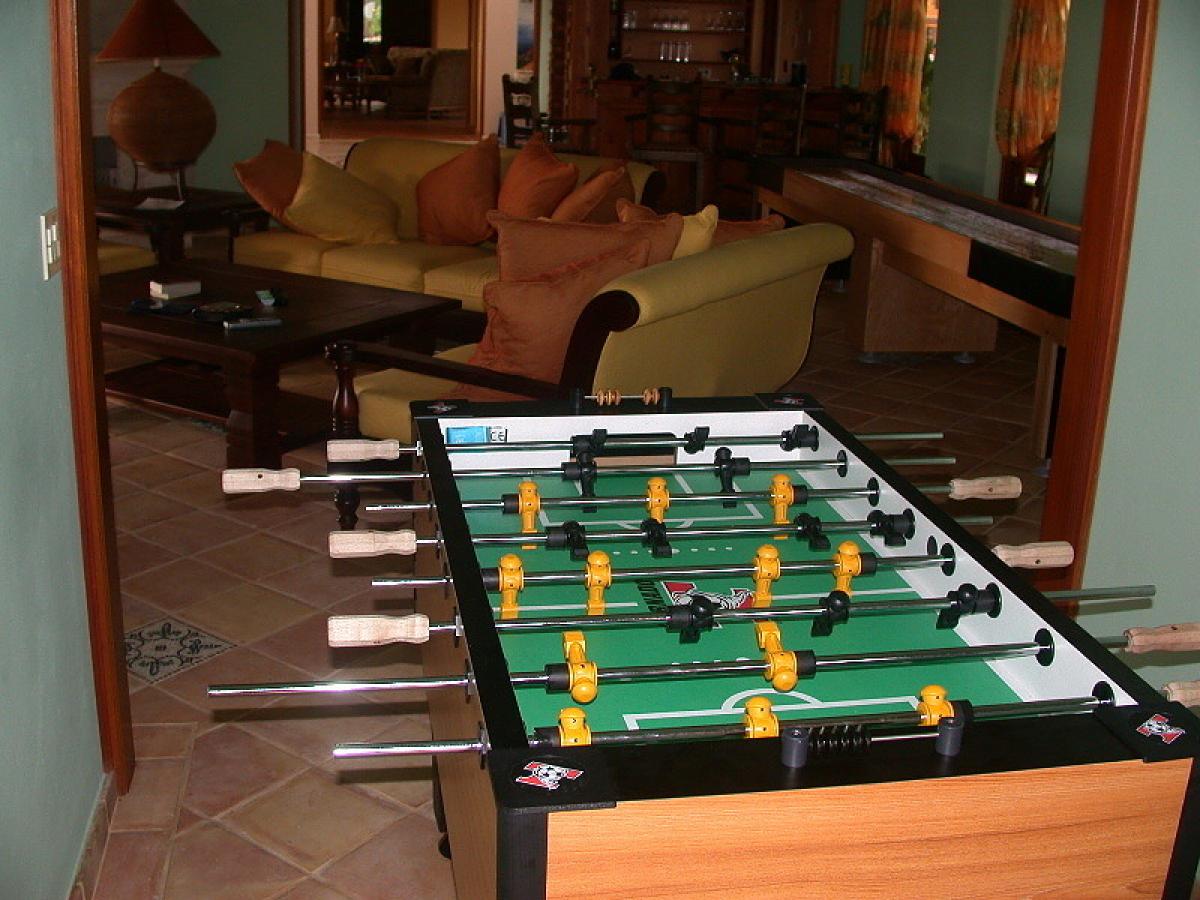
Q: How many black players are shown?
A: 12